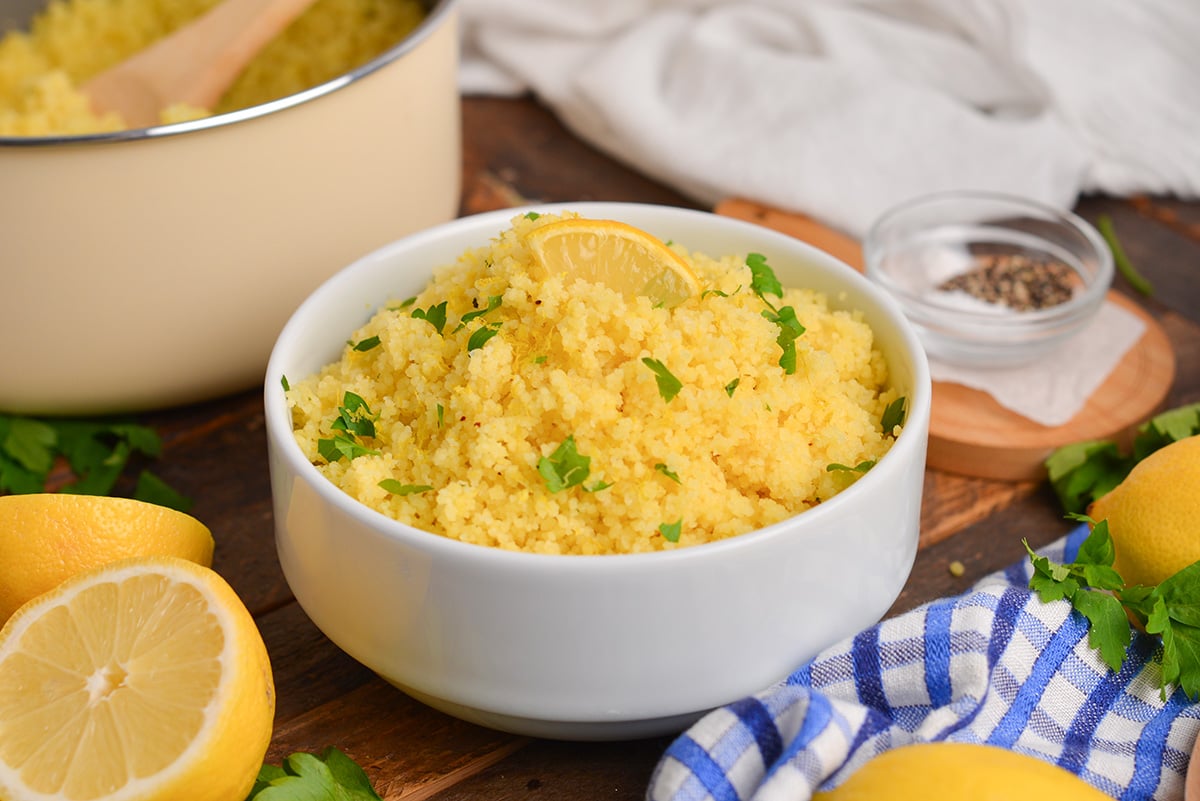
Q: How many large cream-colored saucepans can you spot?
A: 1